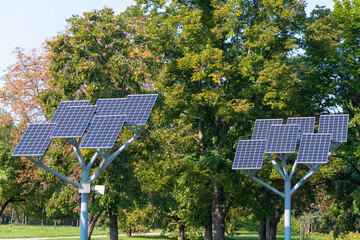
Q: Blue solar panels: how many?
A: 12